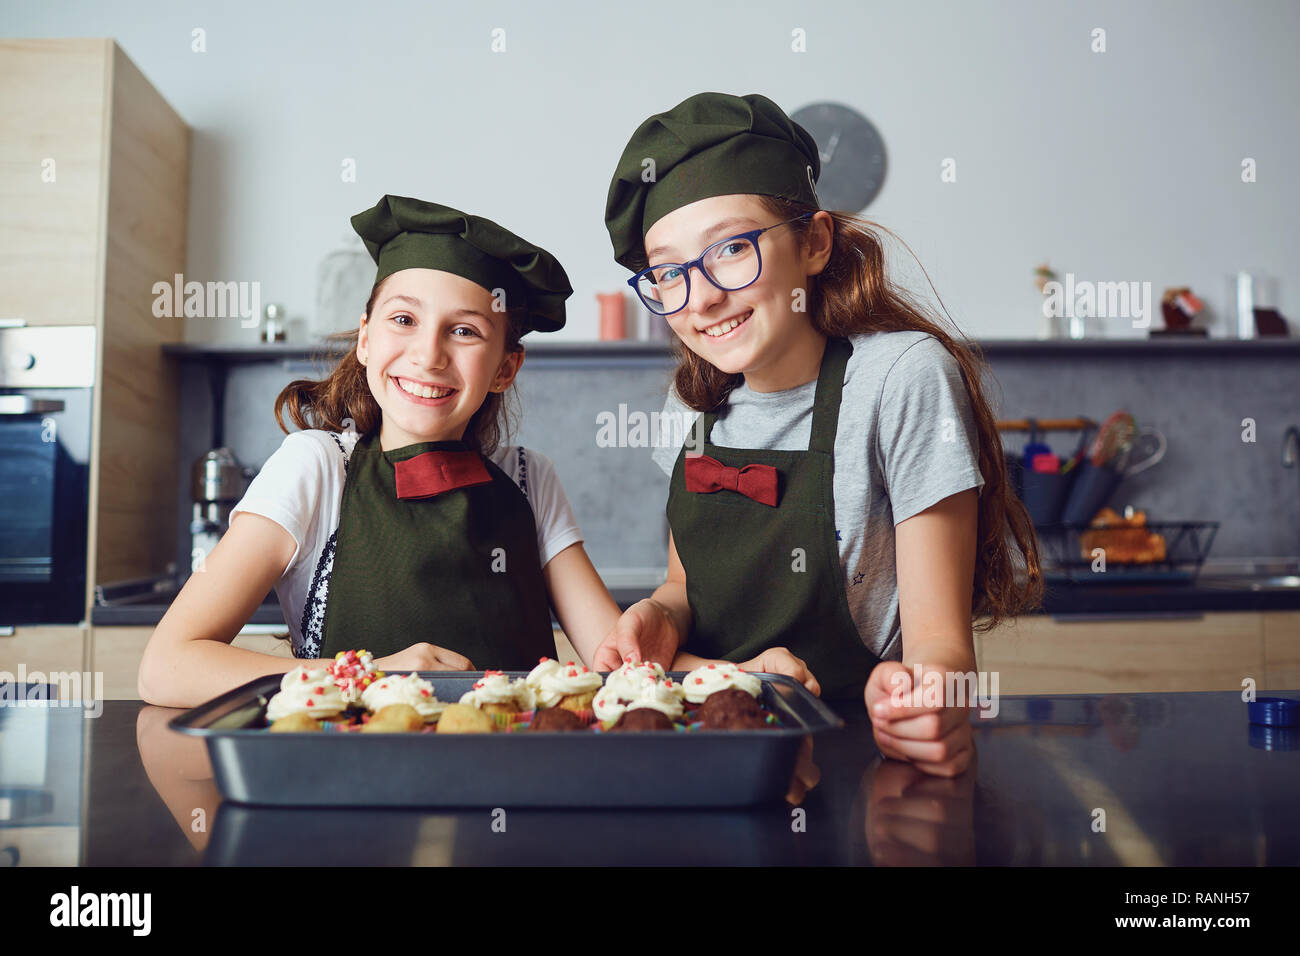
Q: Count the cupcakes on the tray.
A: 13